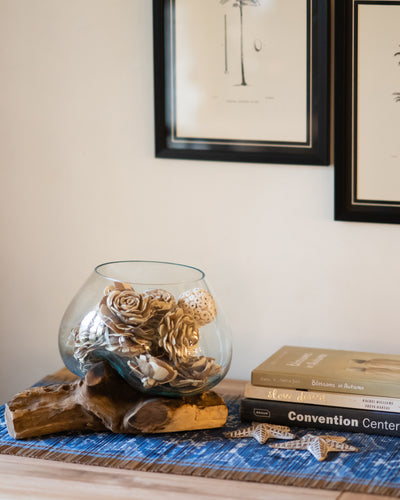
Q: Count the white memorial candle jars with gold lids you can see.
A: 0